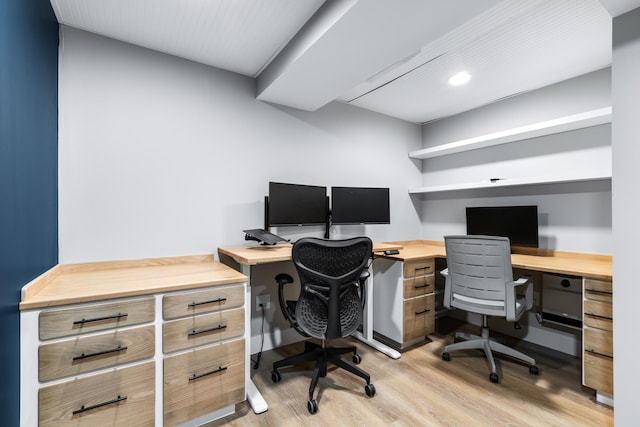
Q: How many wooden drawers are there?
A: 12